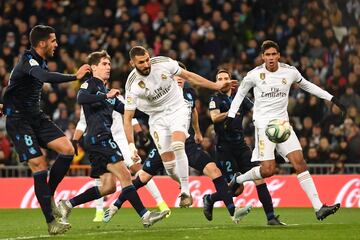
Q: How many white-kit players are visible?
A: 3